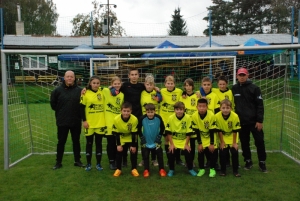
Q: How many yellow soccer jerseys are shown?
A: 11